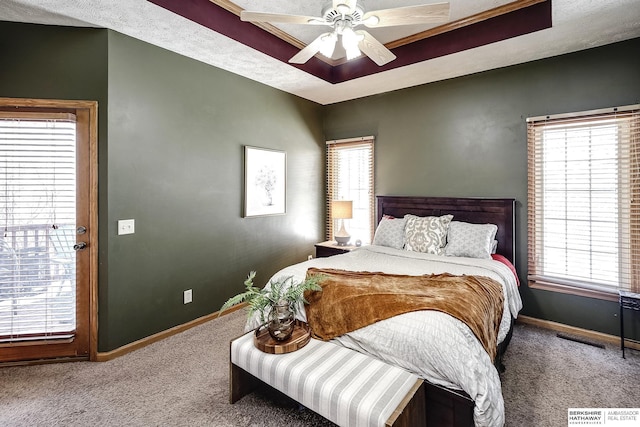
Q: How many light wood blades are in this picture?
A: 5